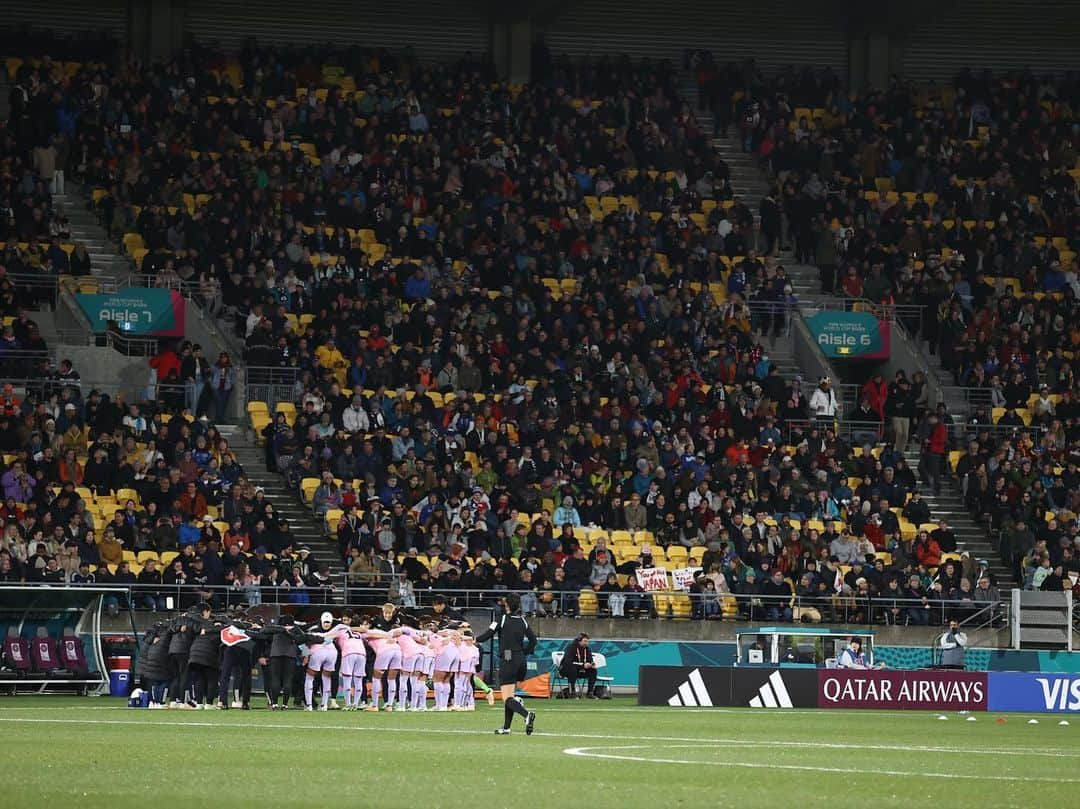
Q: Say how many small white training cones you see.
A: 4